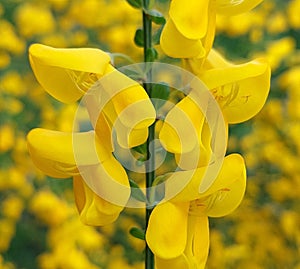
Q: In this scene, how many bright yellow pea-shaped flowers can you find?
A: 5